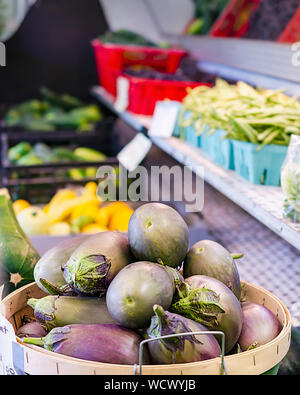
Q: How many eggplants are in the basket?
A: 11